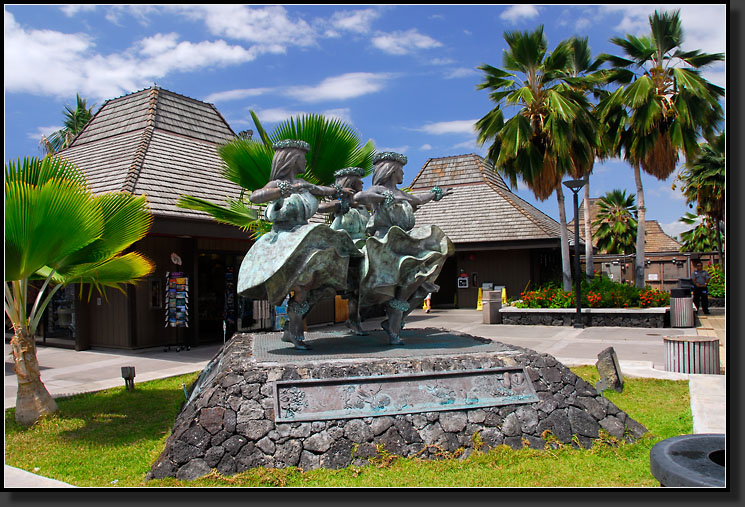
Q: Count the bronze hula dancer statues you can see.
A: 3